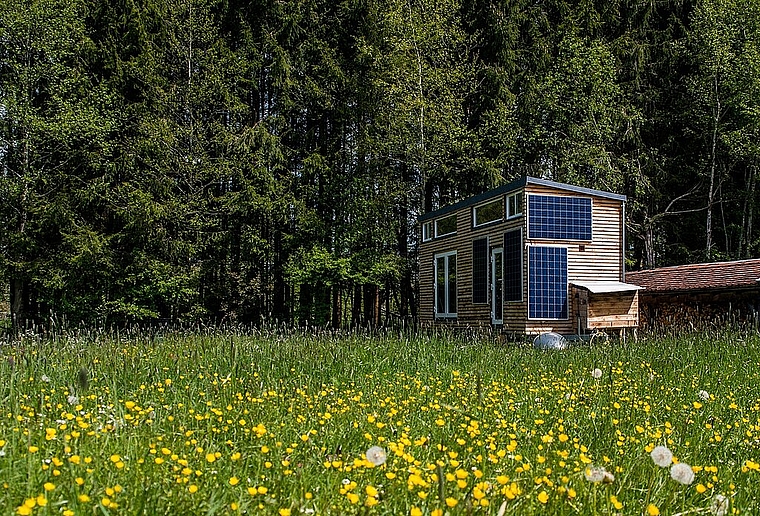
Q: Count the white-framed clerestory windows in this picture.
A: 4